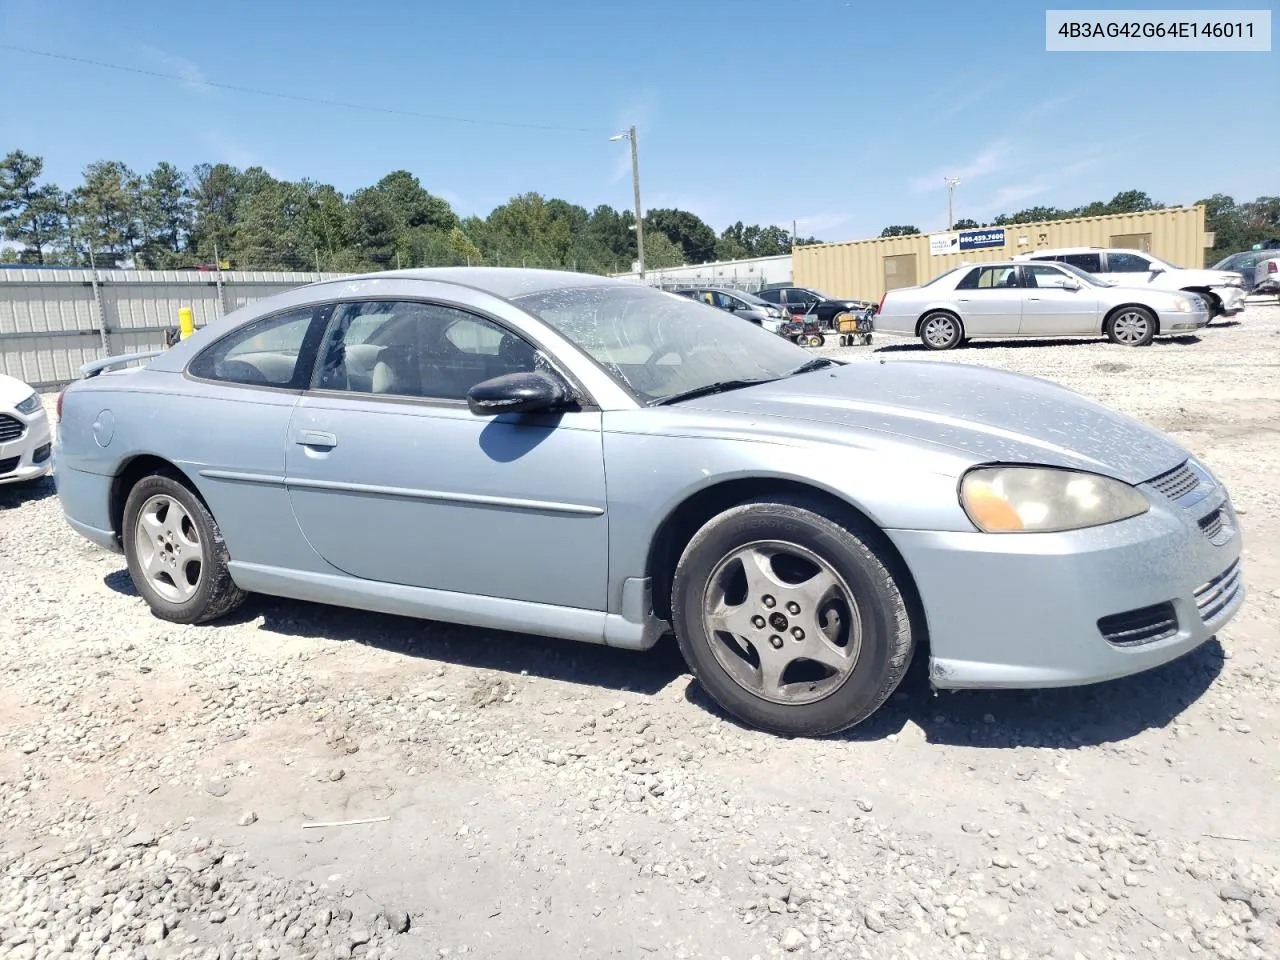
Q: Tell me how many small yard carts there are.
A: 2